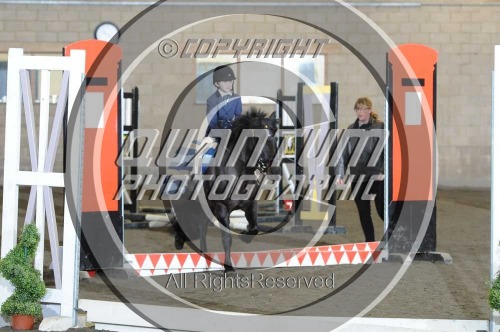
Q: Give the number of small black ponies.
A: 1